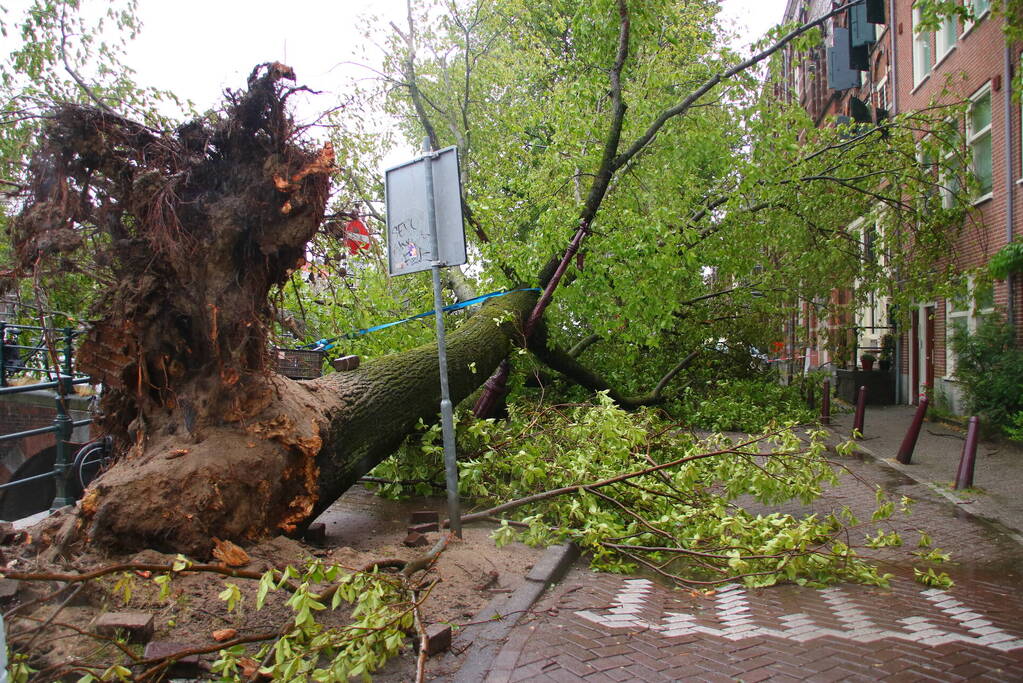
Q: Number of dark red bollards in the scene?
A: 4